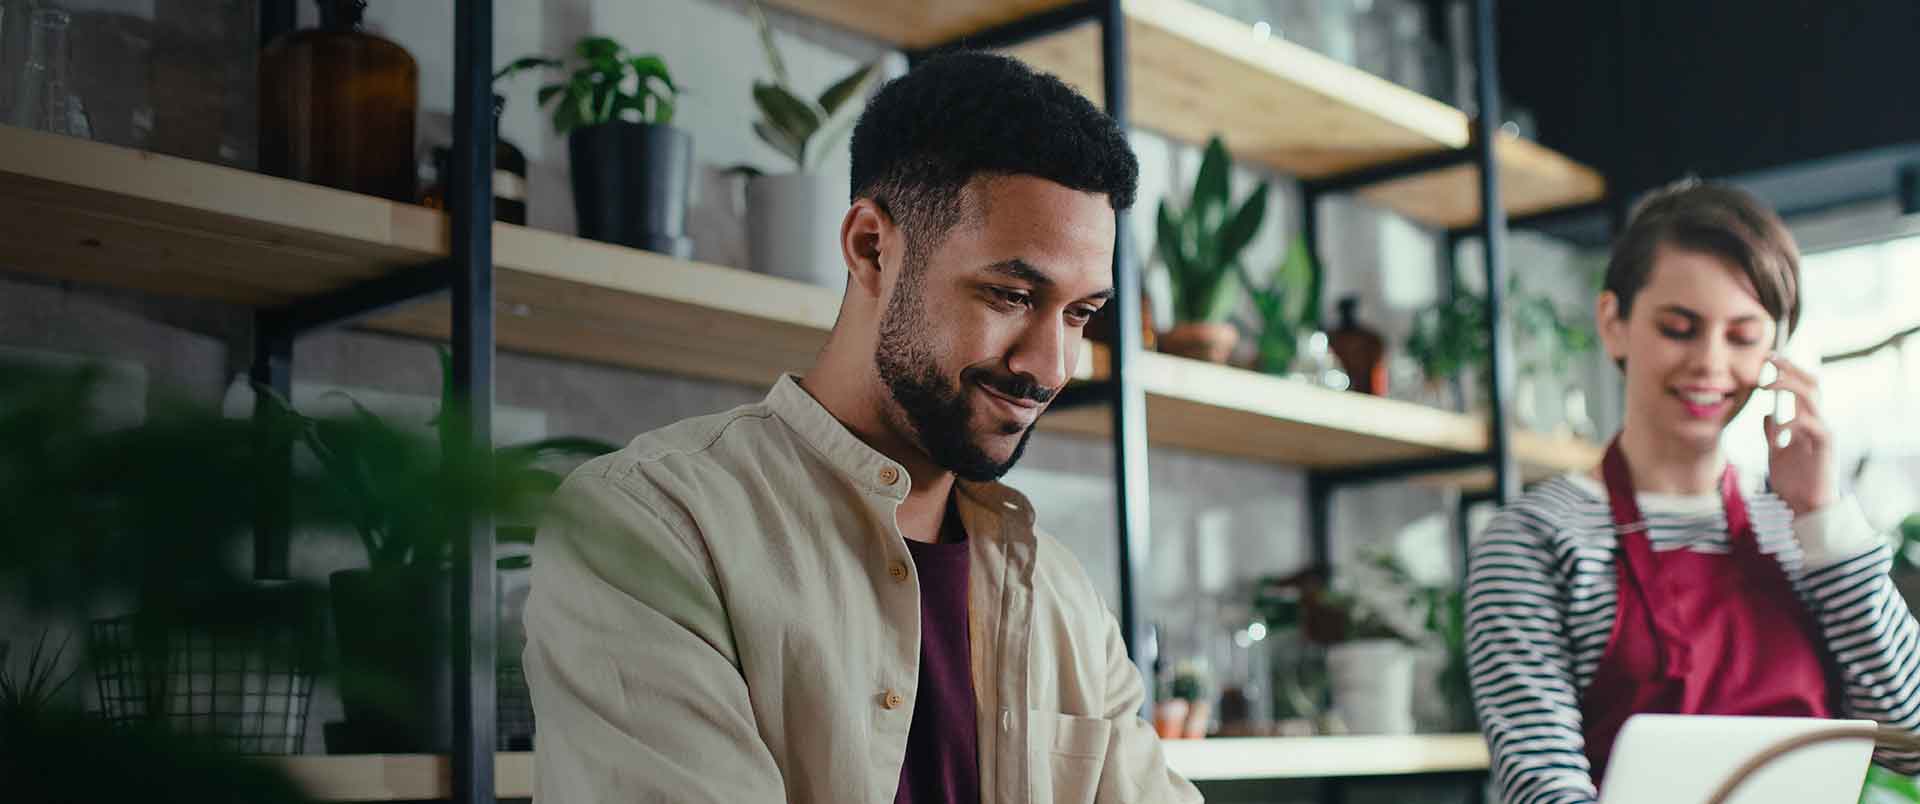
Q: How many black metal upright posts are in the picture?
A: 6